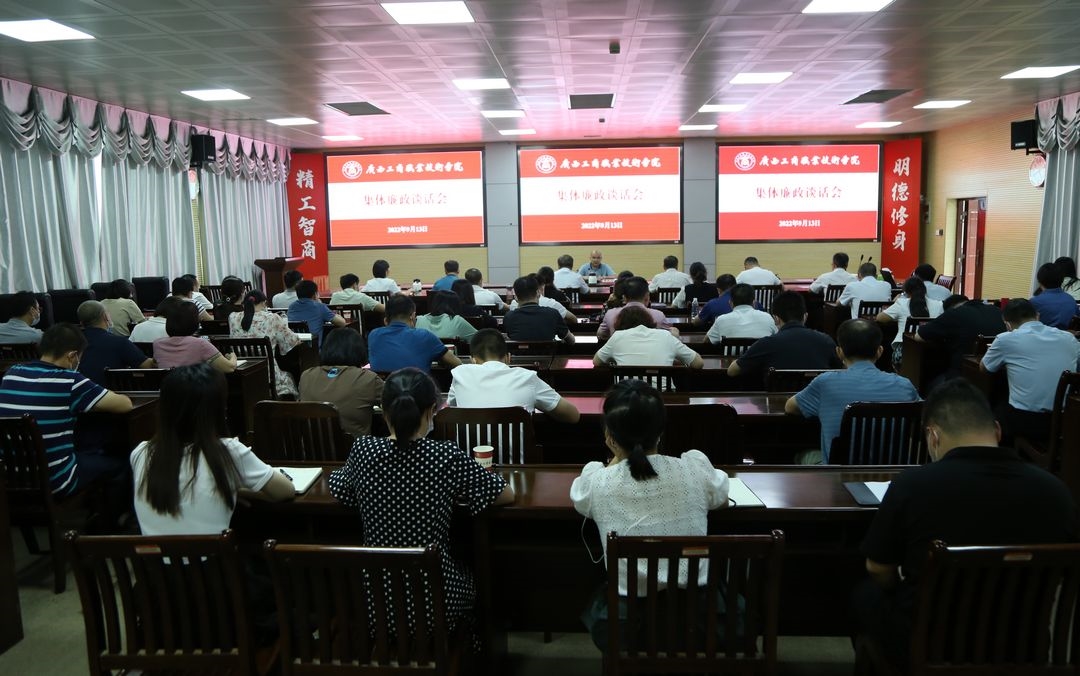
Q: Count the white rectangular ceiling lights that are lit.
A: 15